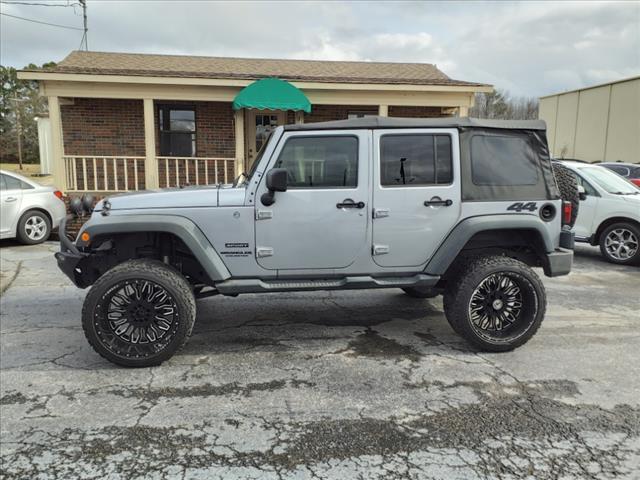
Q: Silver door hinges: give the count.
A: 4